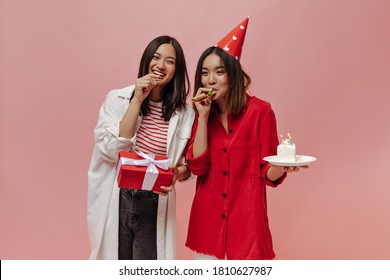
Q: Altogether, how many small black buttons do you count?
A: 5